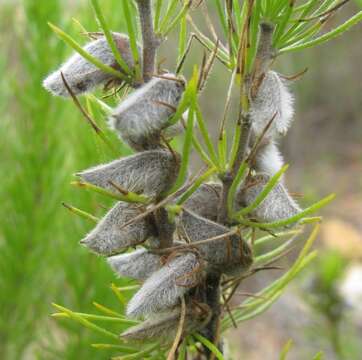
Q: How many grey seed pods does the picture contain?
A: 12